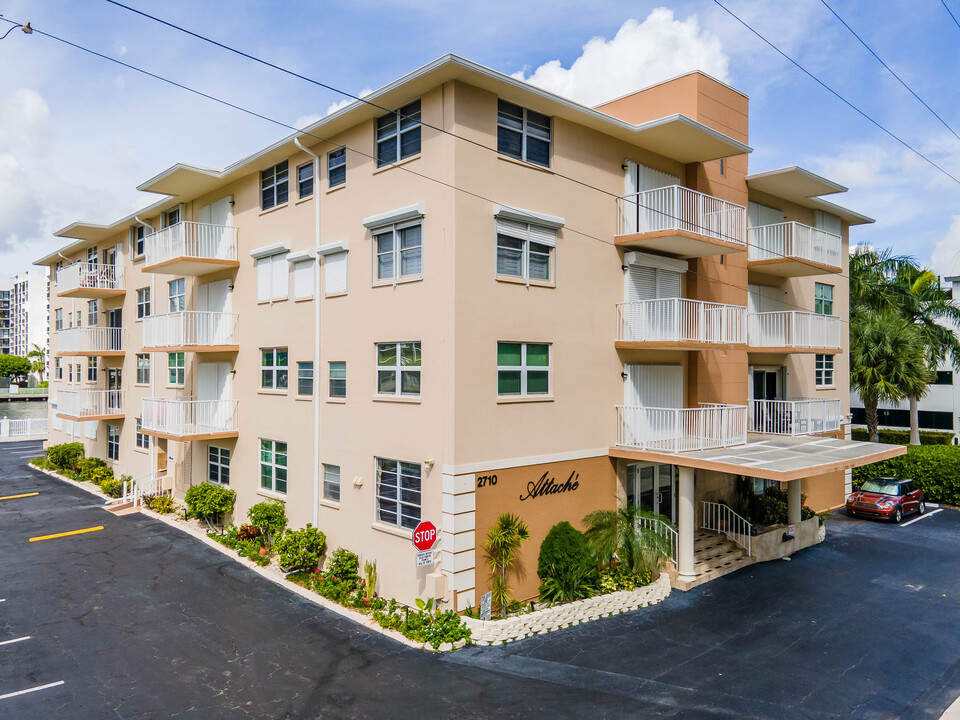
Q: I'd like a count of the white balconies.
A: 12